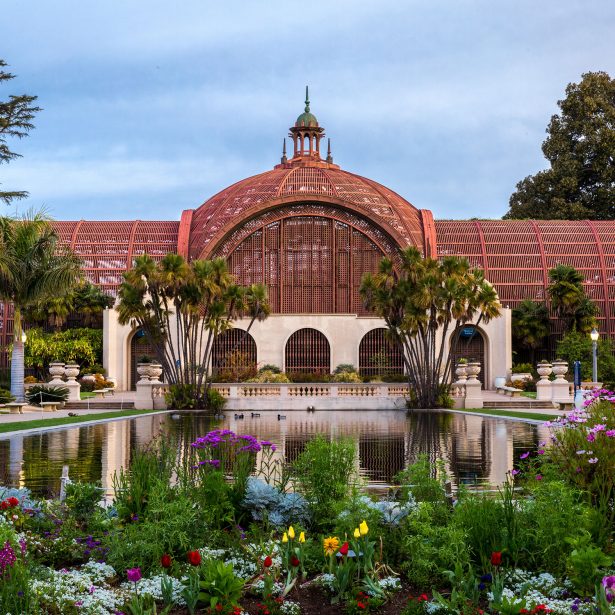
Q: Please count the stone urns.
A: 8